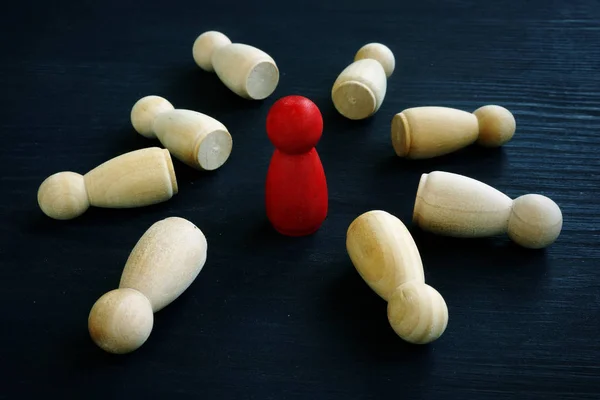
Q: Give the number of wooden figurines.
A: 9